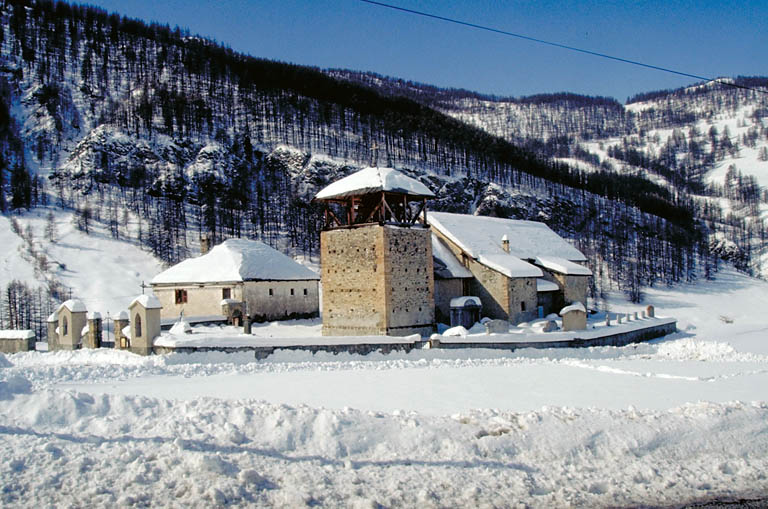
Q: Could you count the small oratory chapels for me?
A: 2